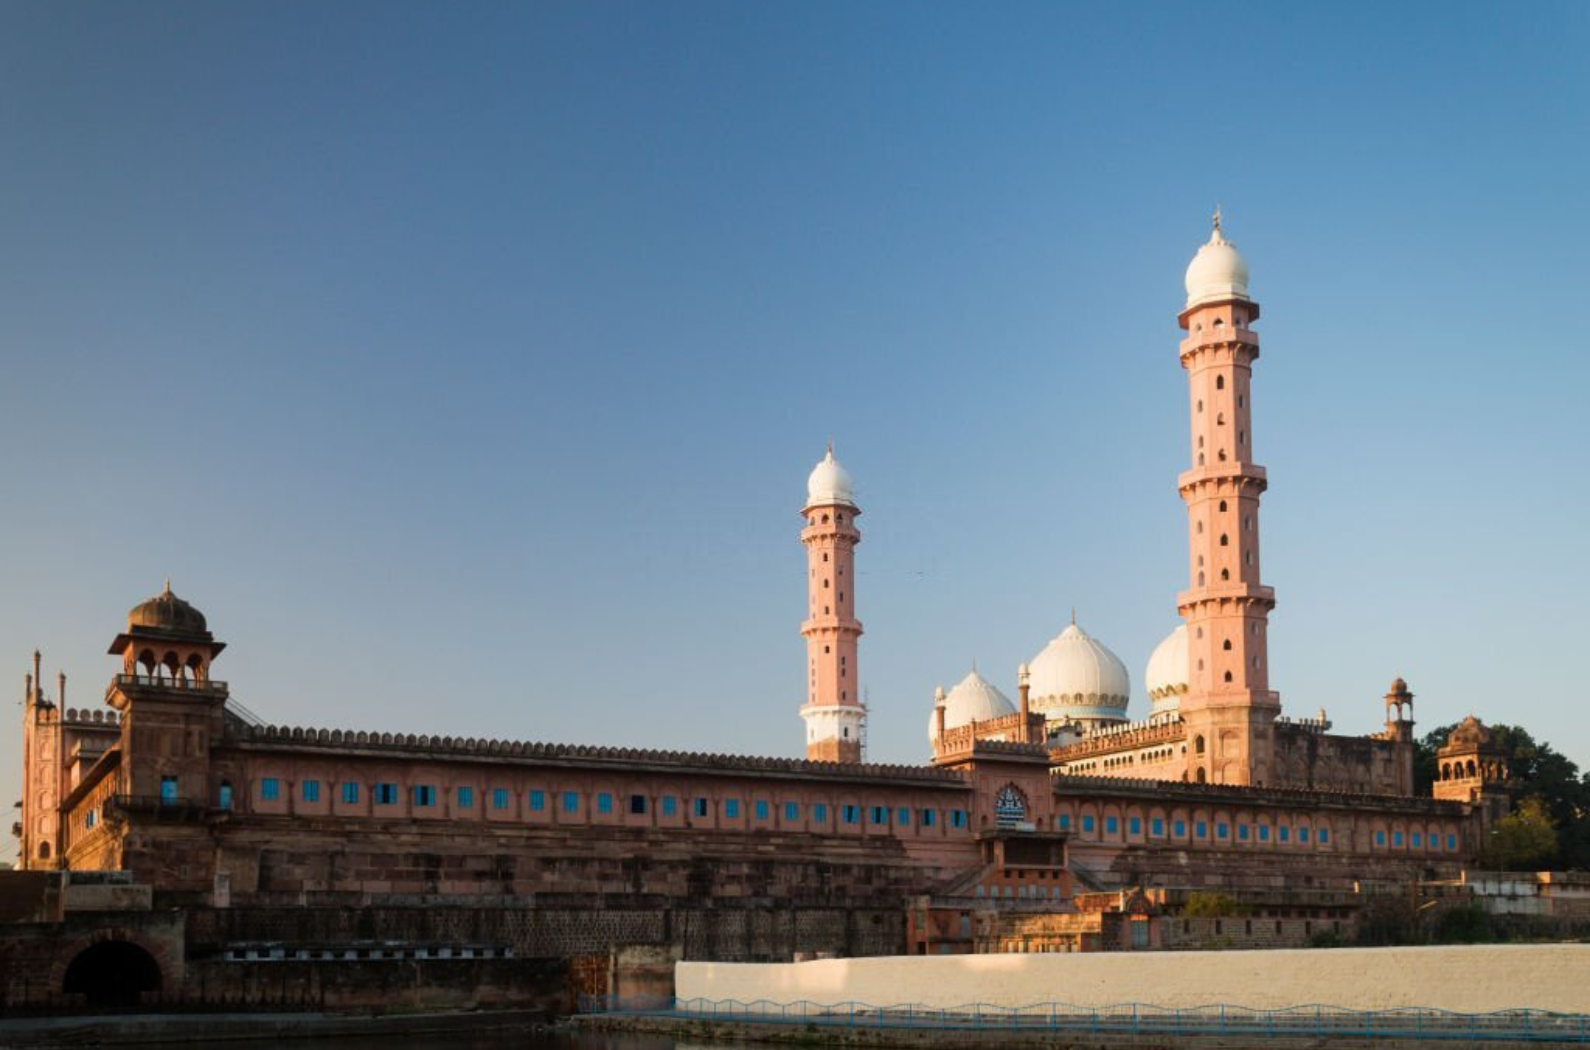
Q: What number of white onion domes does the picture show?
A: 5